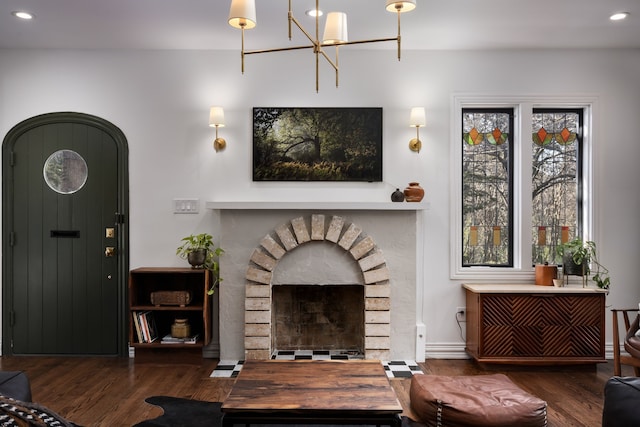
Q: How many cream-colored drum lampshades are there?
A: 5